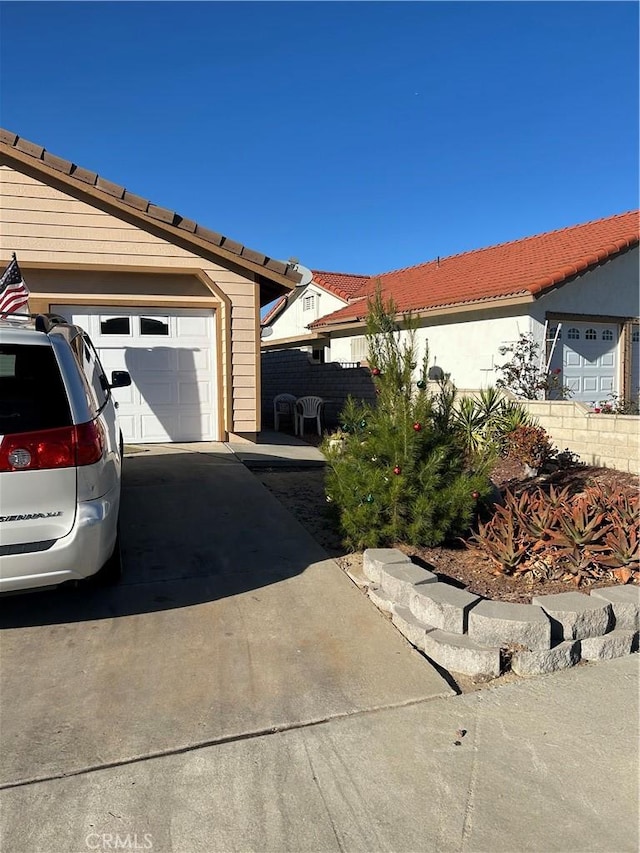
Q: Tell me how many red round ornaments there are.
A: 4